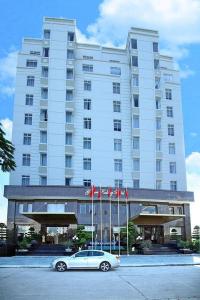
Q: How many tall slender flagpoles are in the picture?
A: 5